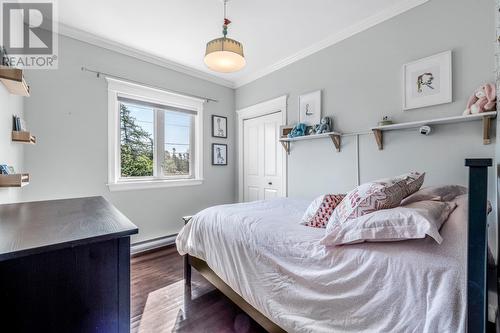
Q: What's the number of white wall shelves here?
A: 2